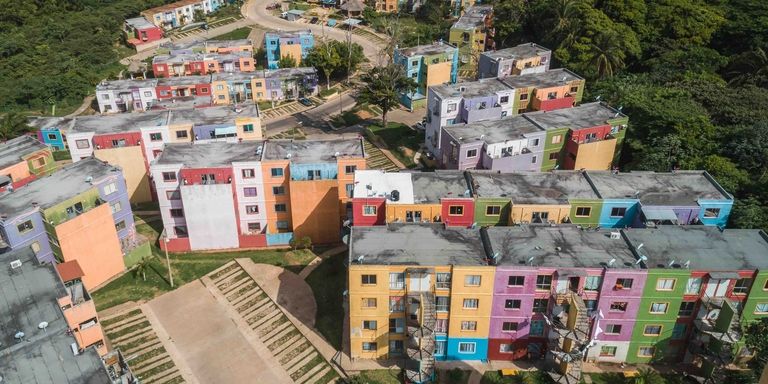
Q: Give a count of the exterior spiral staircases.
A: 3